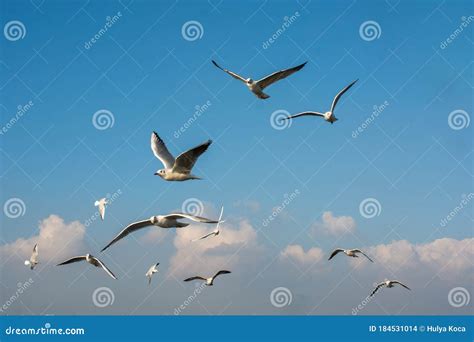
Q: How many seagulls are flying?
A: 12